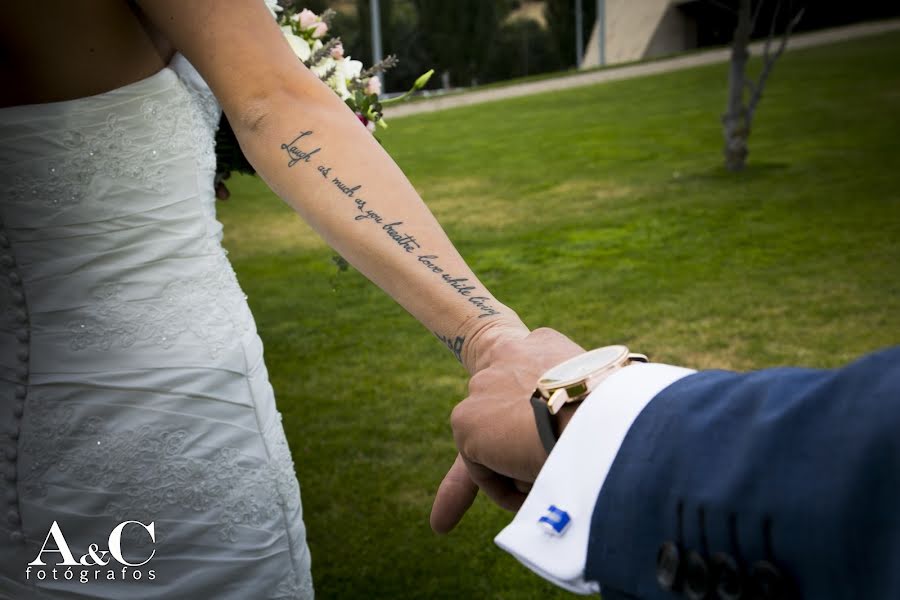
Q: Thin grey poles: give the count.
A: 3